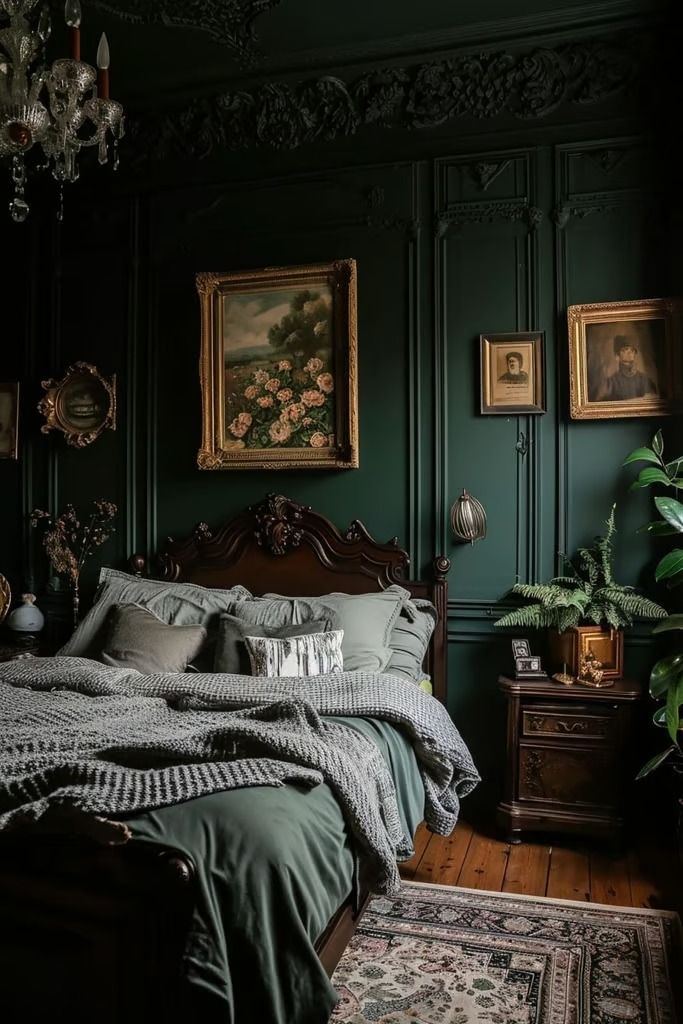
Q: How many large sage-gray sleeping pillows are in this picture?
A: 3